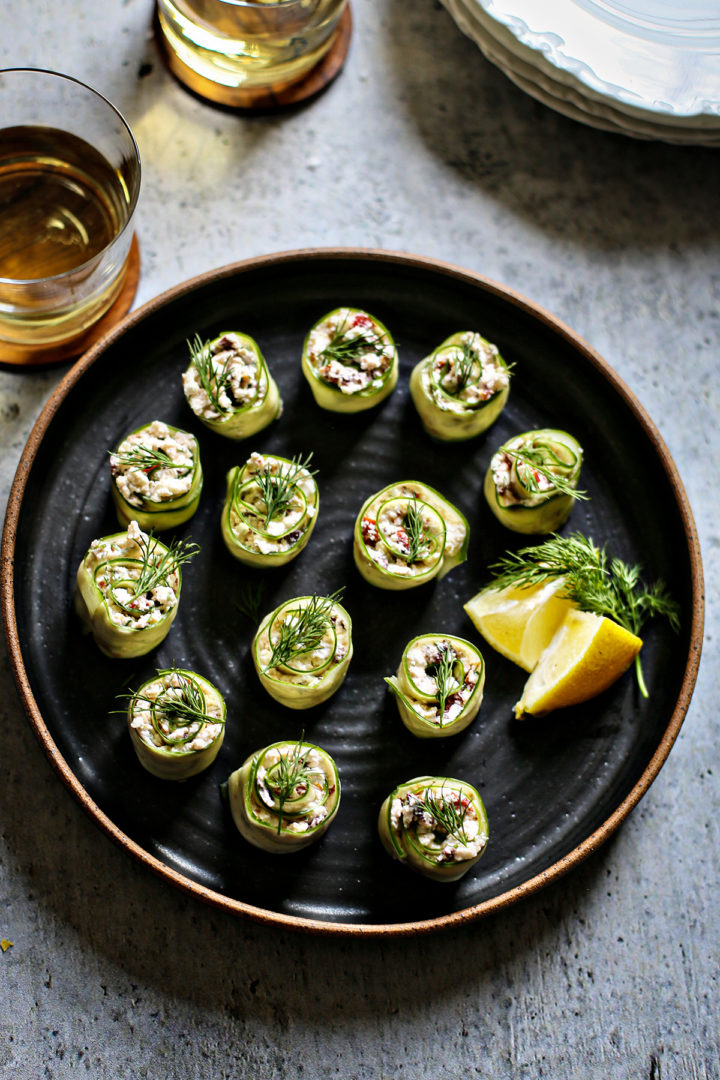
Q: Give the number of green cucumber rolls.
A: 13